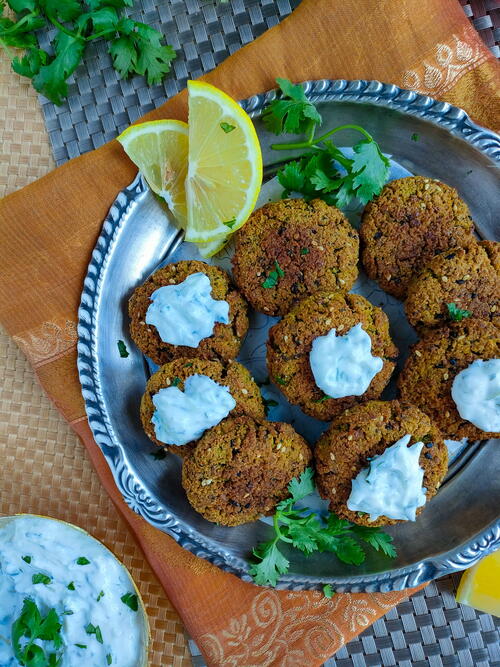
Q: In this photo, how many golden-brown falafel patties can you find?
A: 9